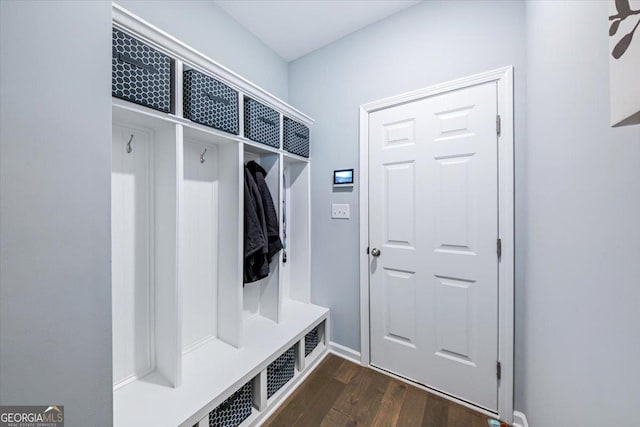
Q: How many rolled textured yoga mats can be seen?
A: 0